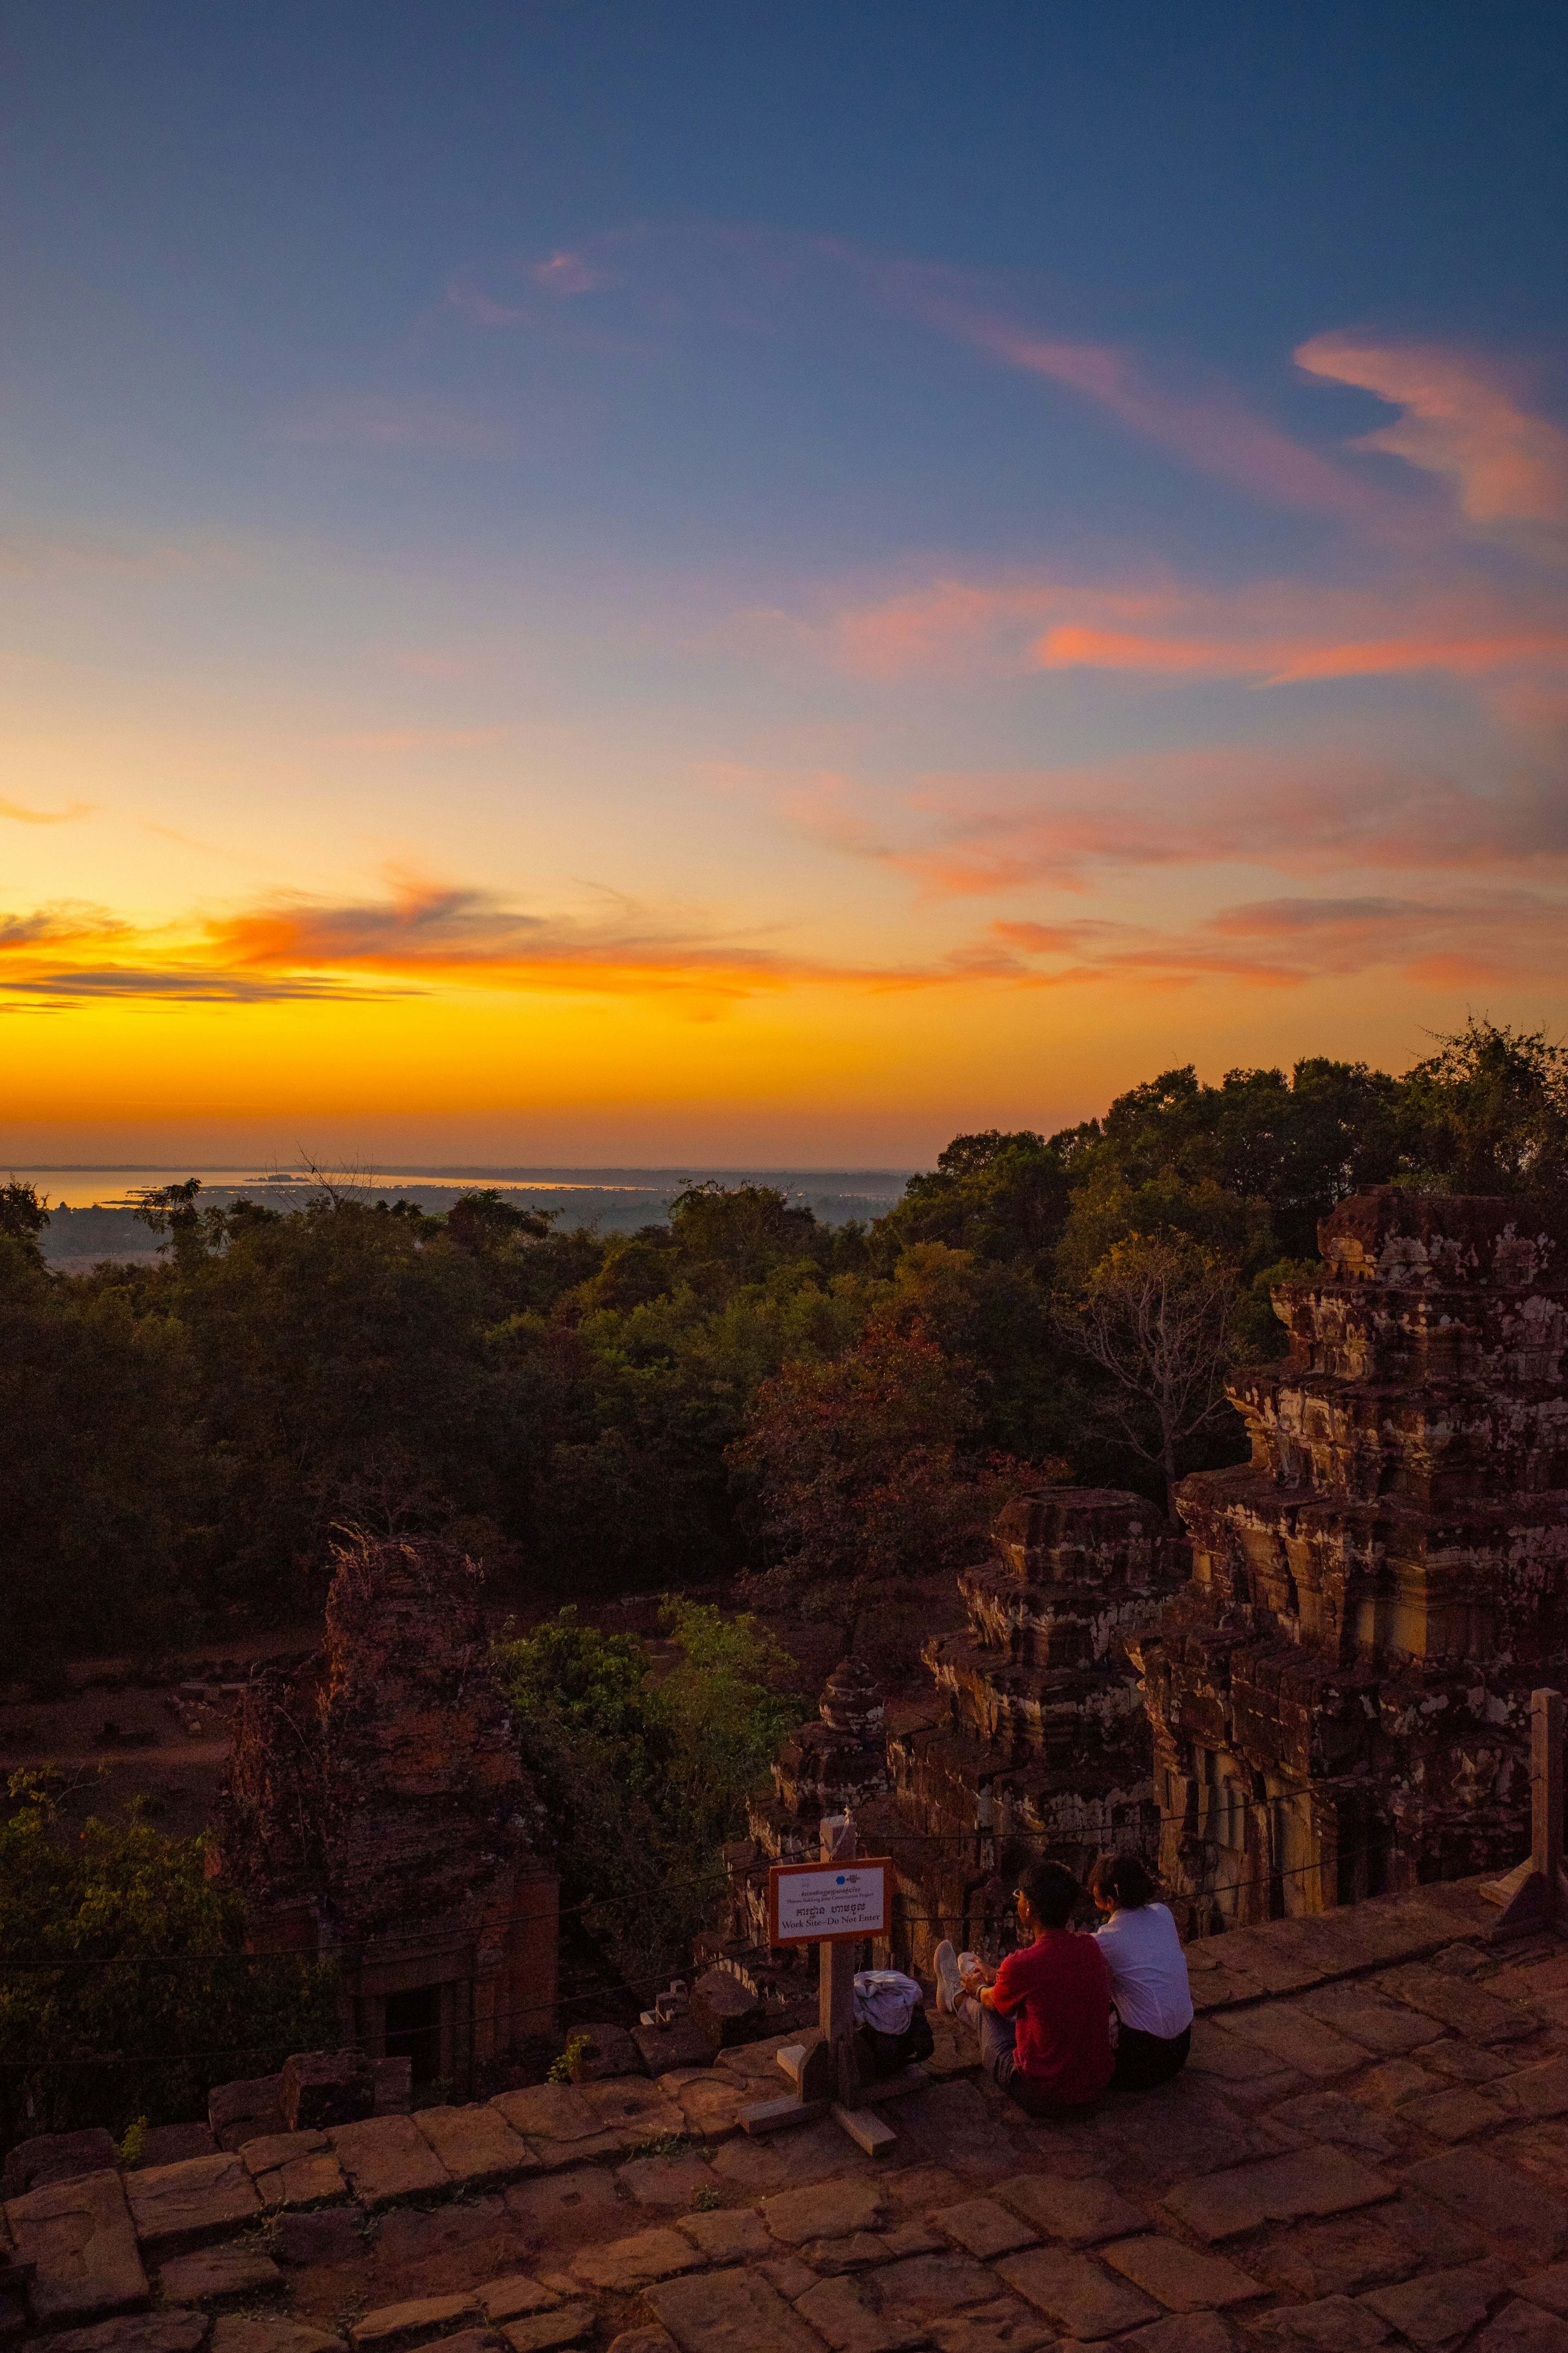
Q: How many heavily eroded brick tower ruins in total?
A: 1